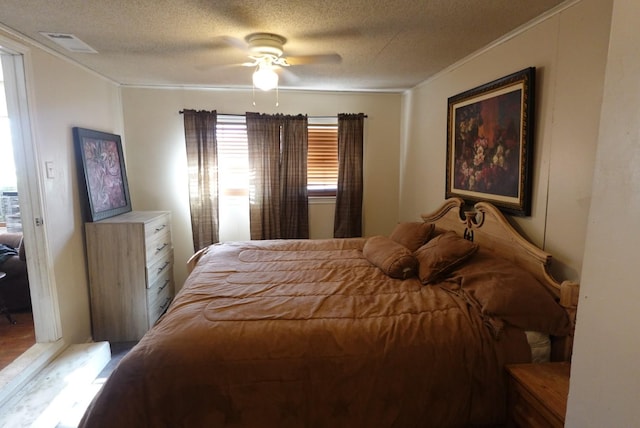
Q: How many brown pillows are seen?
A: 4